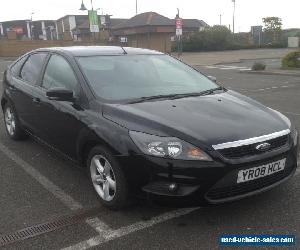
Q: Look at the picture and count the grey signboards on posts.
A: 1